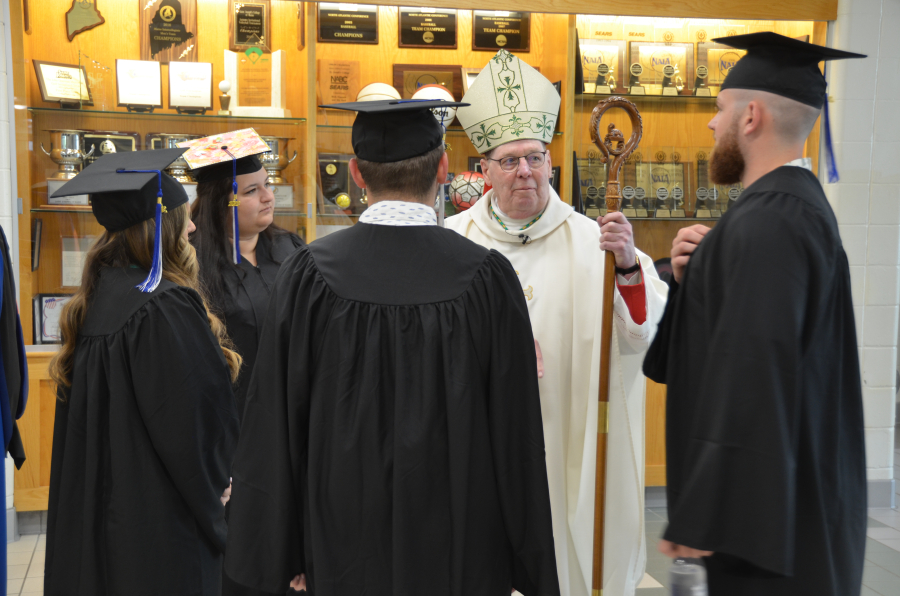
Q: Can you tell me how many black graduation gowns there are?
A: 4